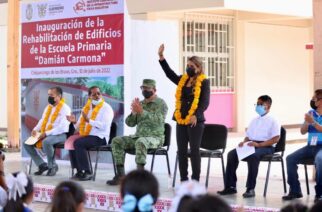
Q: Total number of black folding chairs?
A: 6